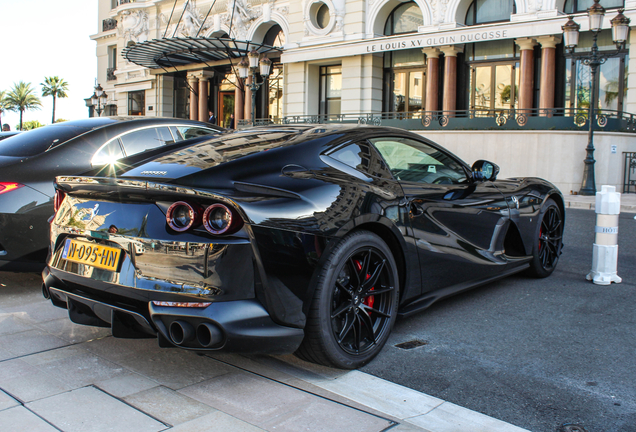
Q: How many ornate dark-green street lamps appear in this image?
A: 3